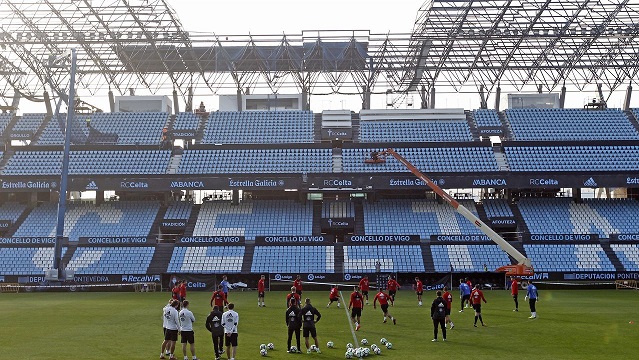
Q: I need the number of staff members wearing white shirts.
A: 4